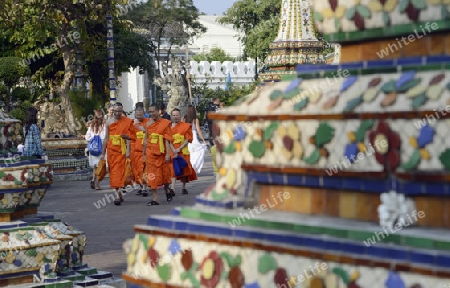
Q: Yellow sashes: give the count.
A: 4